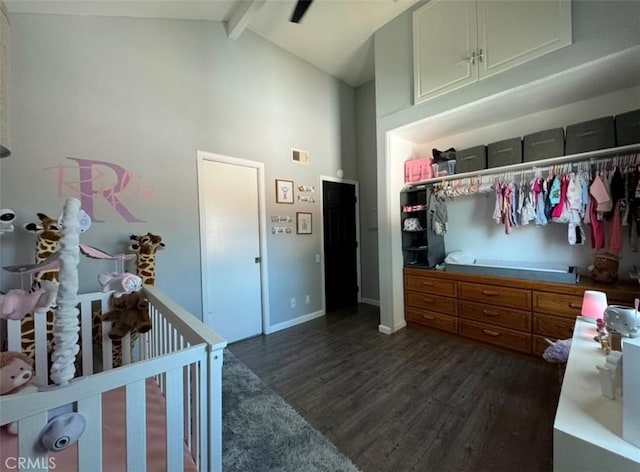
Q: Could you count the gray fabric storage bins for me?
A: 5